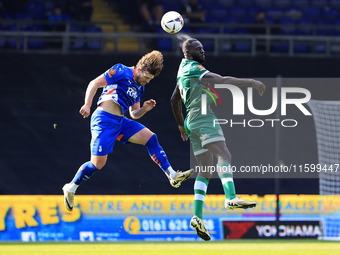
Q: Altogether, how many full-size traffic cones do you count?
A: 0